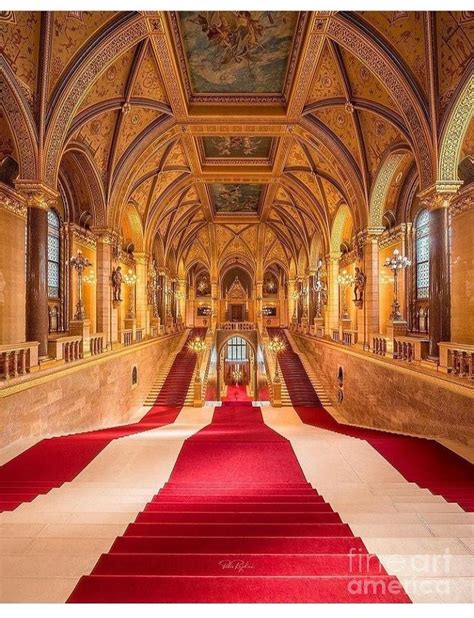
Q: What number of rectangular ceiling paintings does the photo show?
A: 3